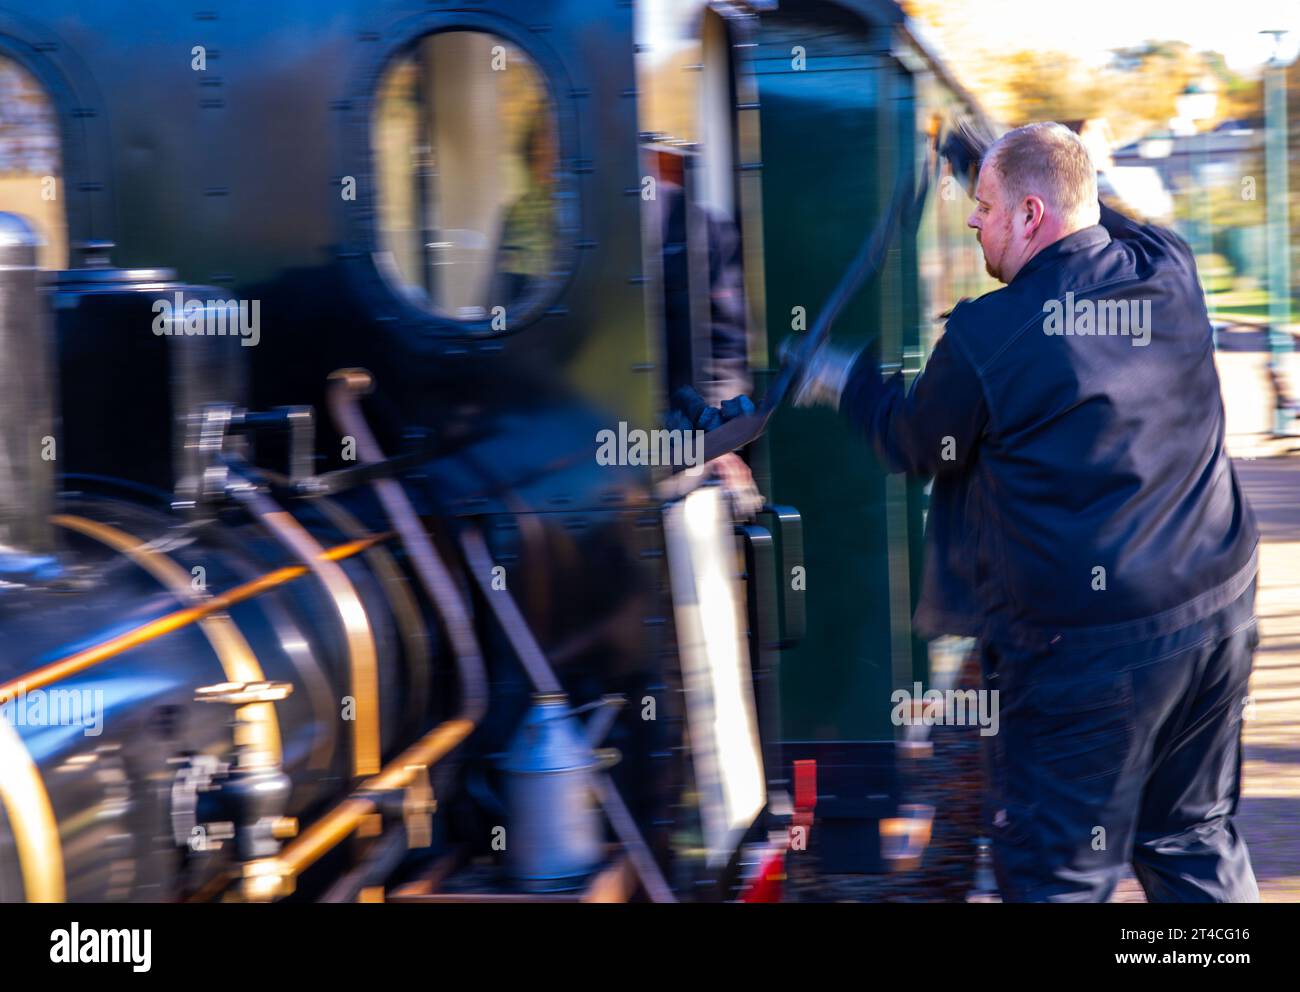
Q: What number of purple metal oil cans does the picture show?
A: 1